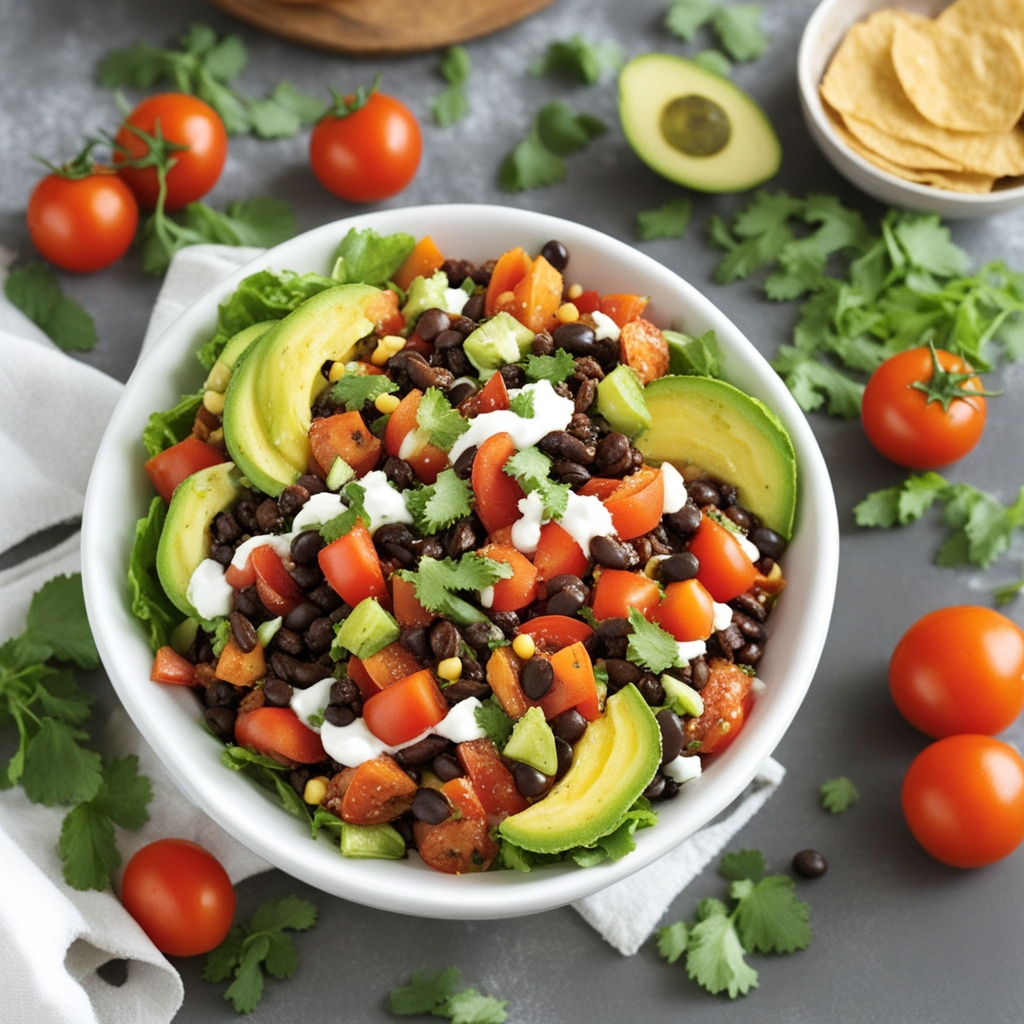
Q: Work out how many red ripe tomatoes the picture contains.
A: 7